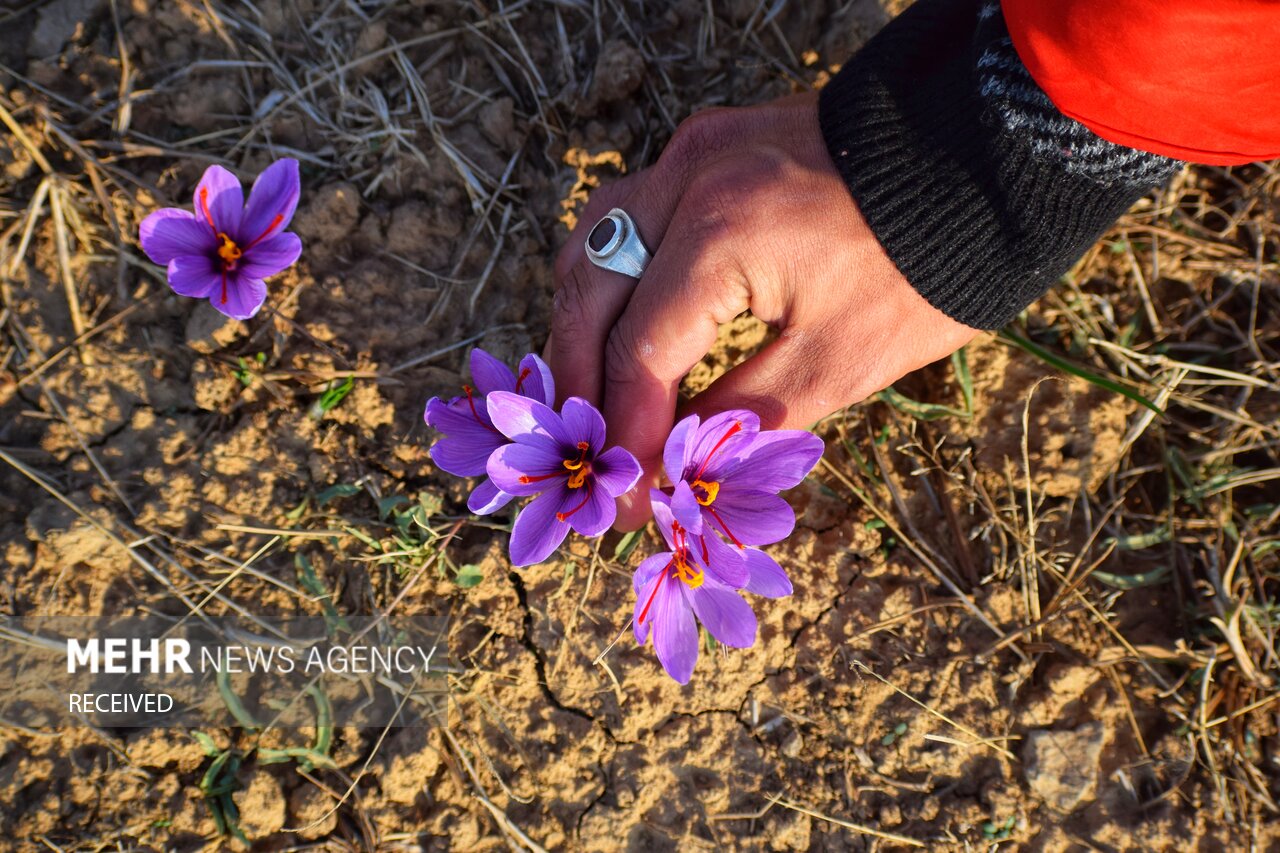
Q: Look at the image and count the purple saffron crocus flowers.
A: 5